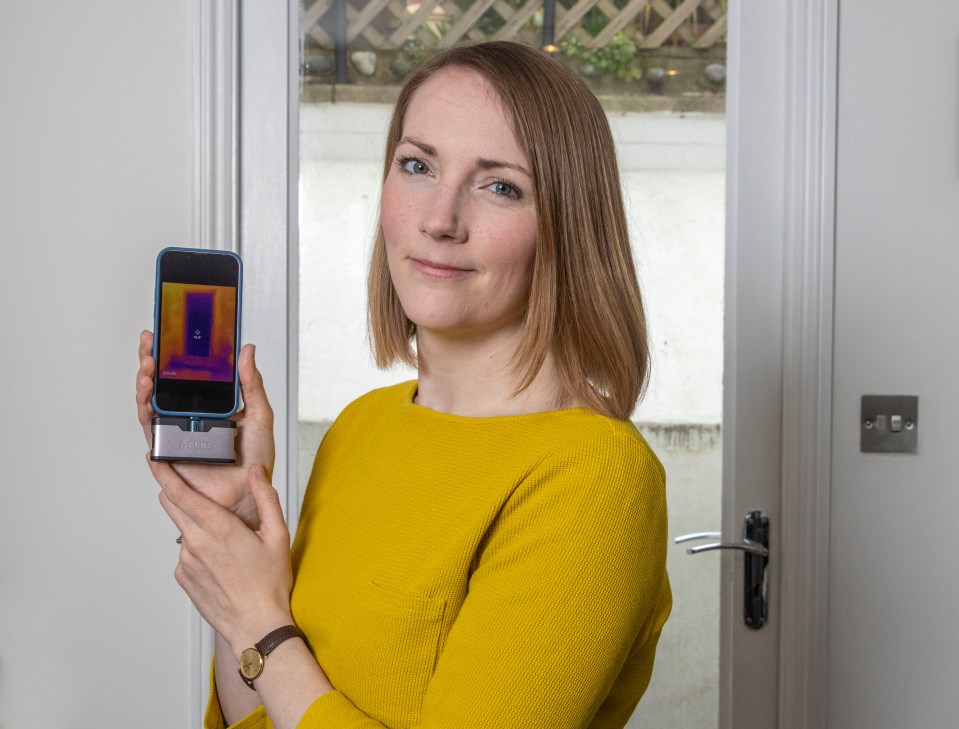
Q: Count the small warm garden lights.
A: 2